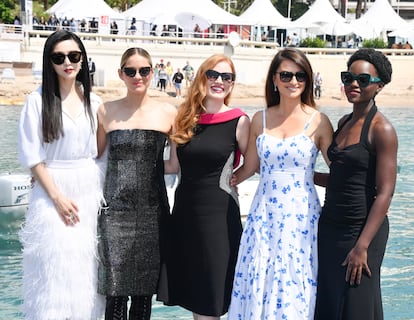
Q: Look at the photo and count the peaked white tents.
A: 5